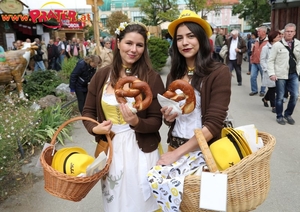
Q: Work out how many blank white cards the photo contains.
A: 1